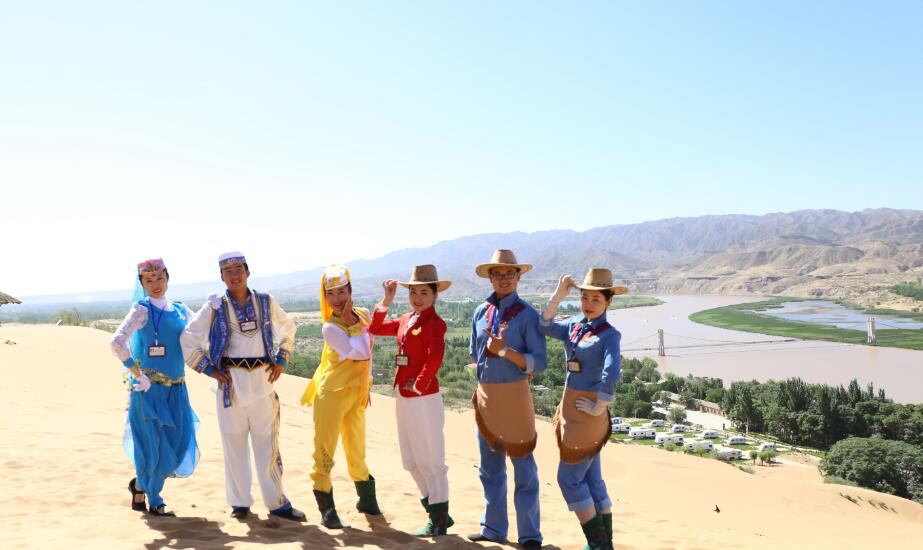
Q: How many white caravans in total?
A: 11